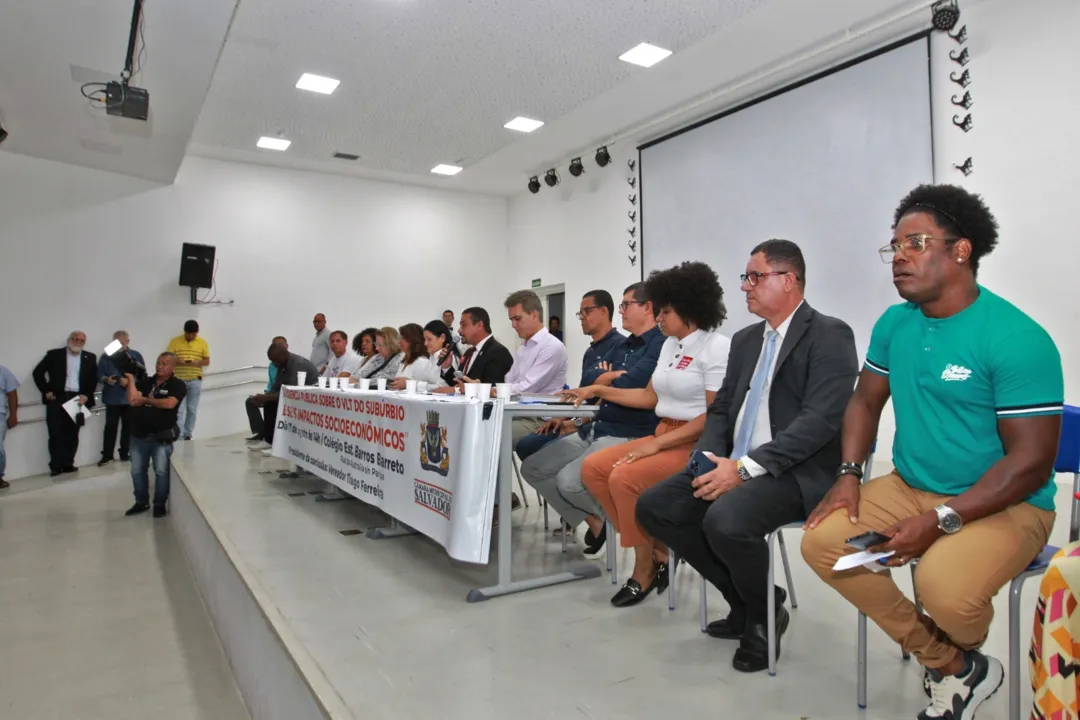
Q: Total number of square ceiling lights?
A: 5